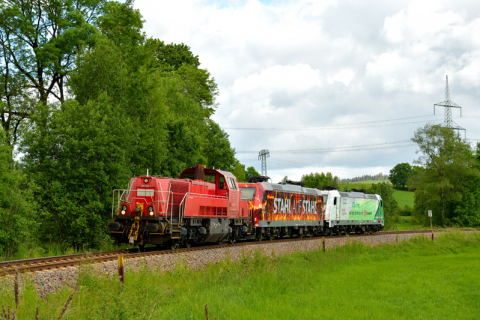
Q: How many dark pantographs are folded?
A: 4